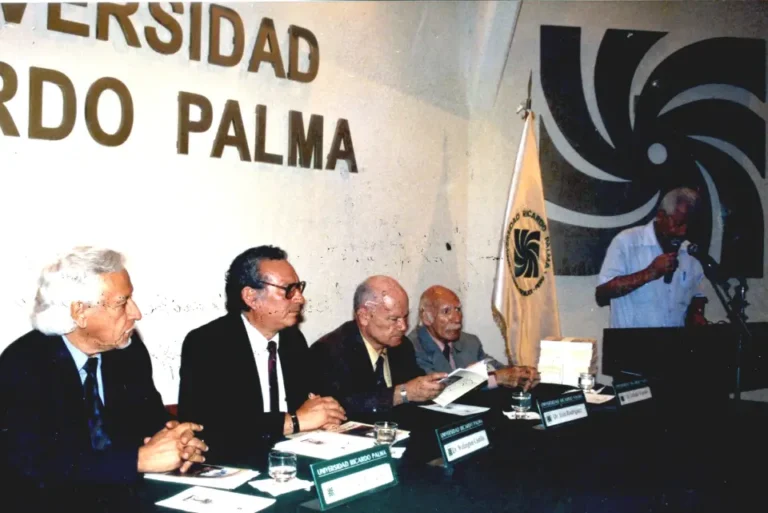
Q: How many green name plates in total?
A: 4